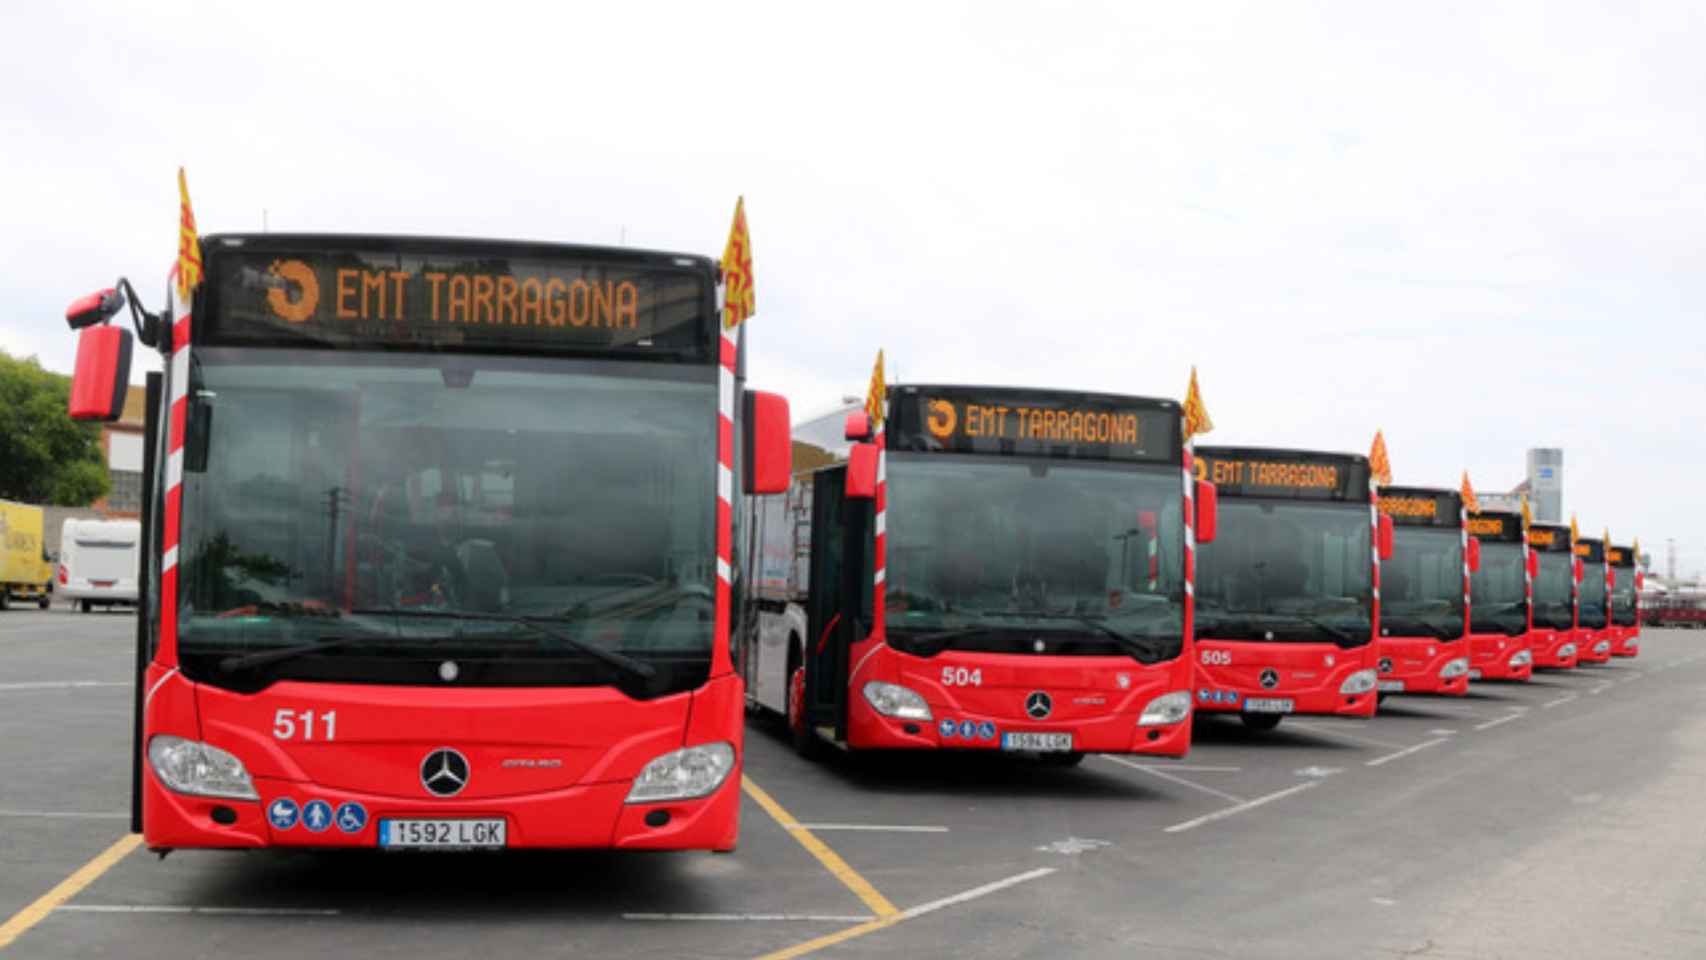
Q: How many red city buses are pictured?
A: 8